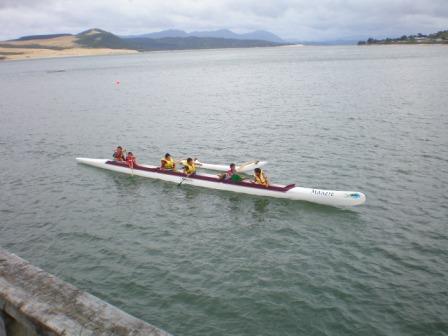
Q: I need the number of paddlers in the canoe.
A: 6